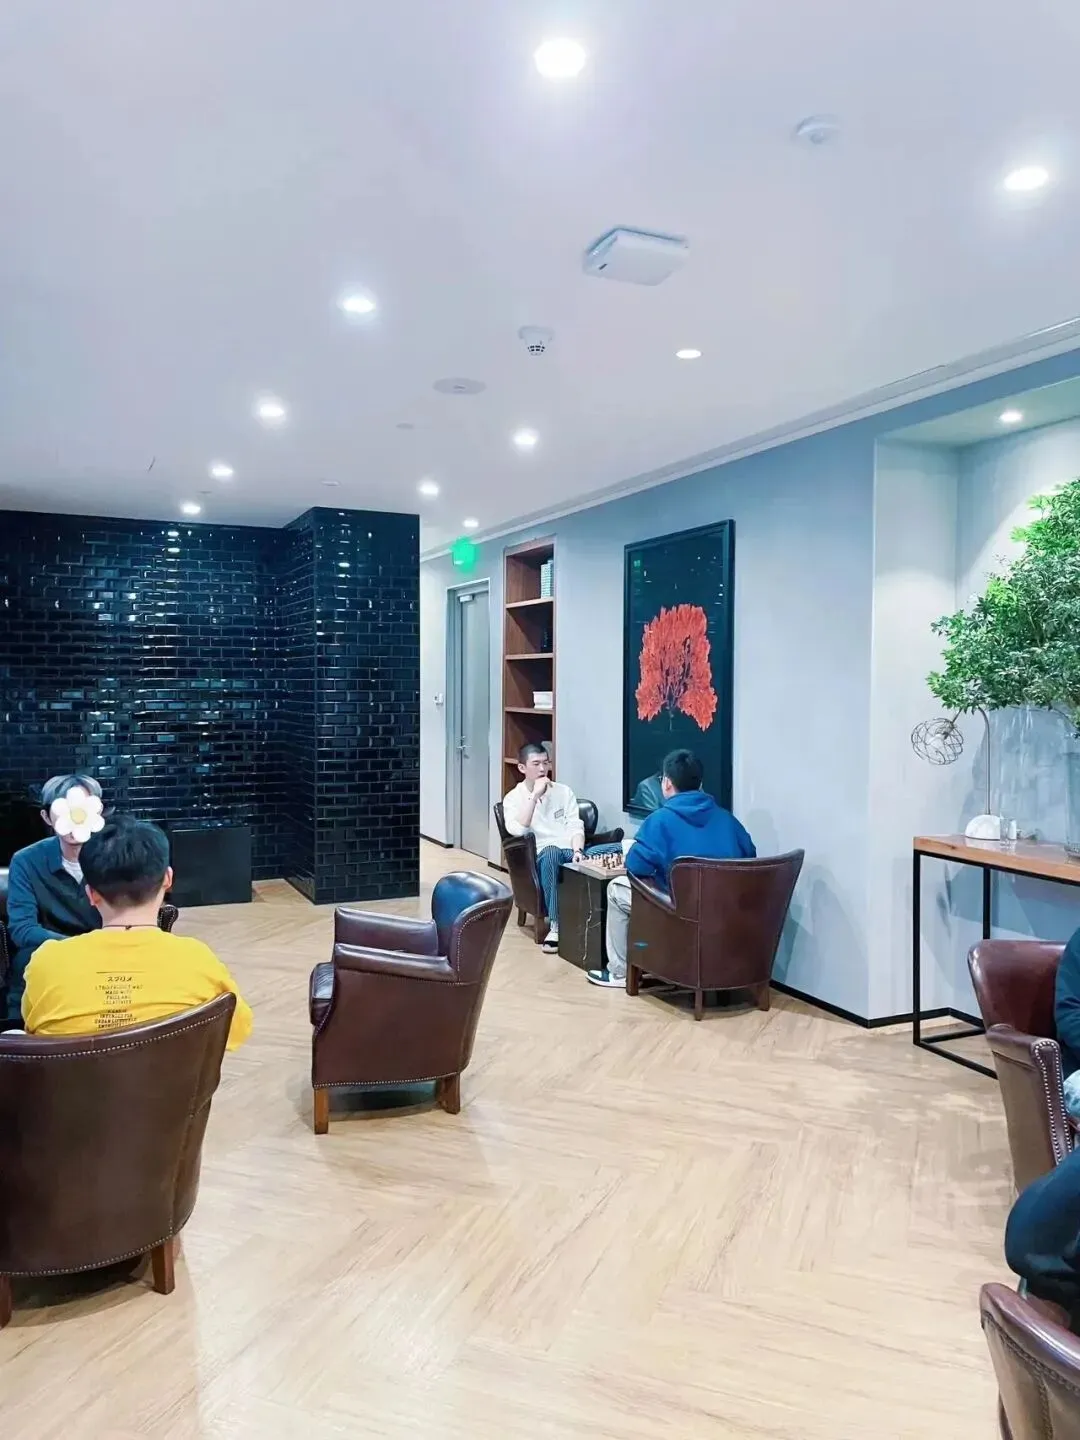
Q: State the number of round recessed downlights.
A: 11